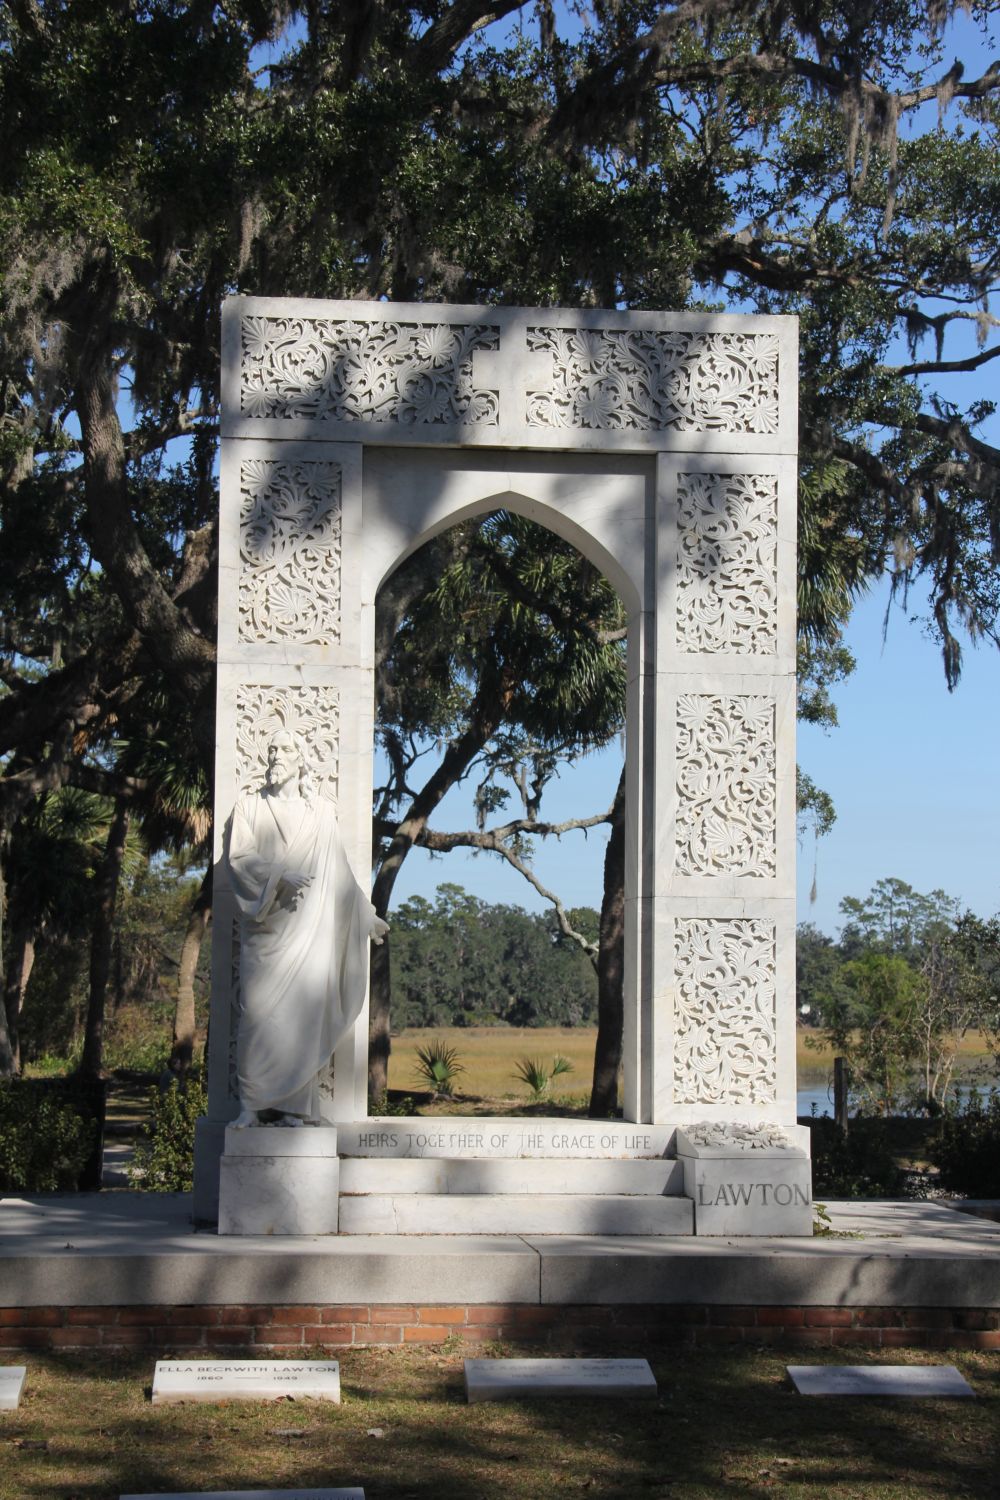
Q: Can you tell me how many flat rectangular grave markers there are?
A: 5